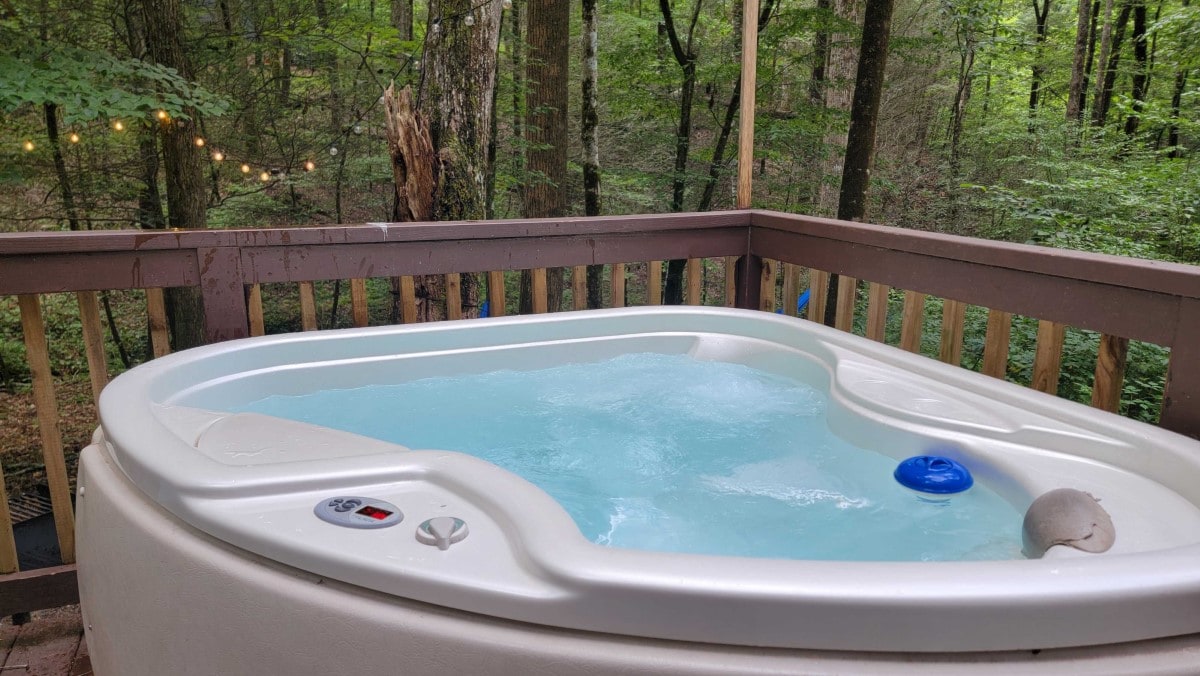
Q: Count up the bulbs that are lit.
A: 9